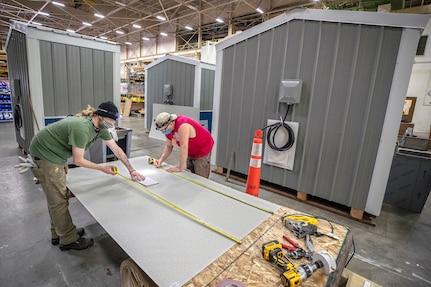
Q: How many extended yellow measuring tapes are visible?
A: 2